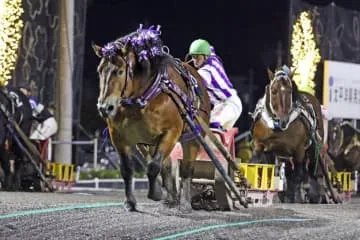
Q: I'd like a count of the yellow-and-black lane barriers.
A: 3